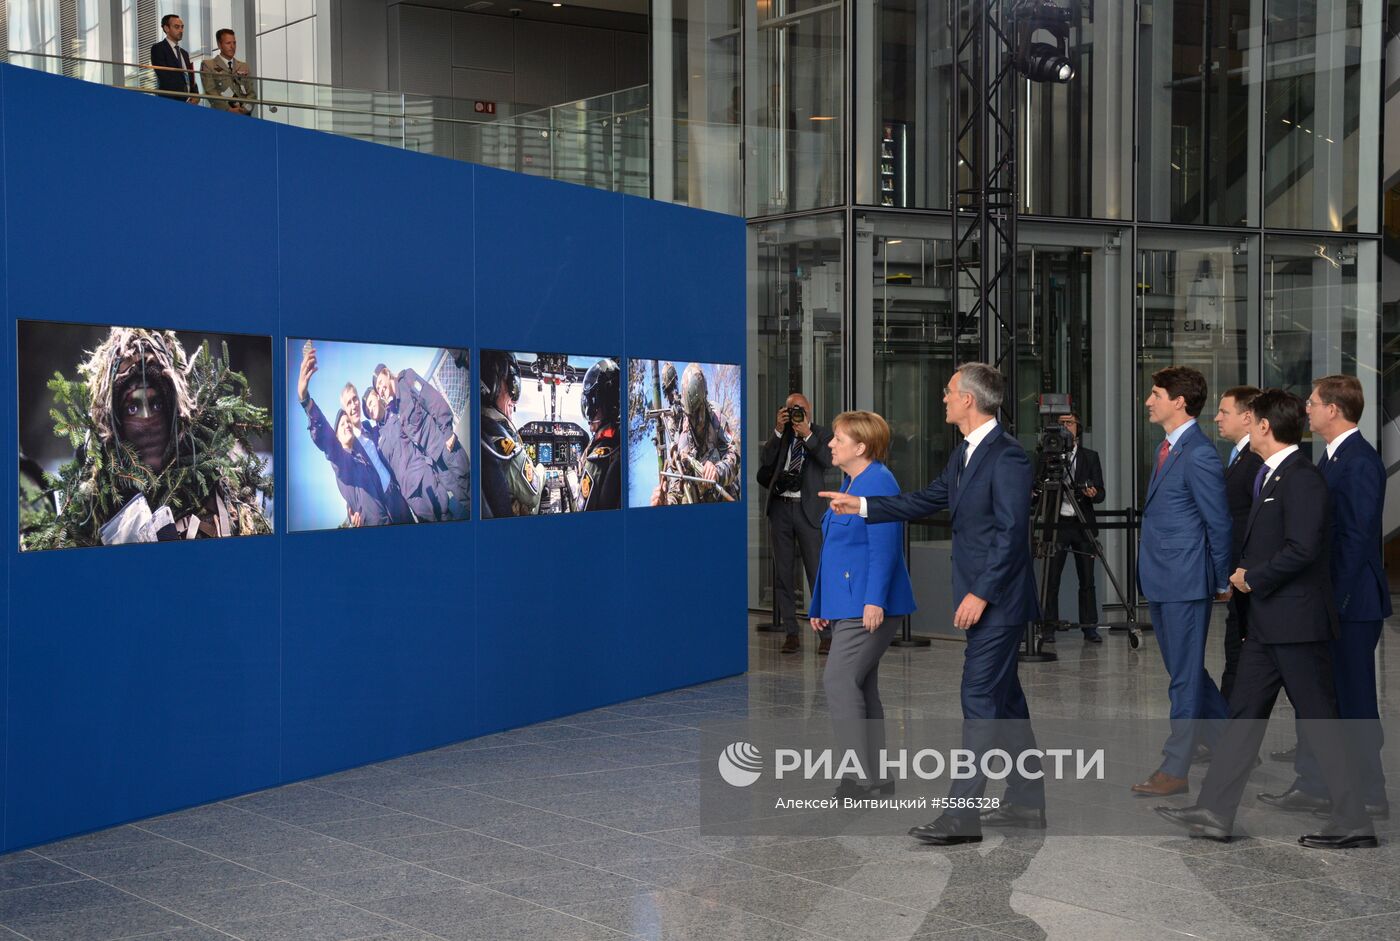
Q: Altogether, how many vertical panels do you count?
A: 4